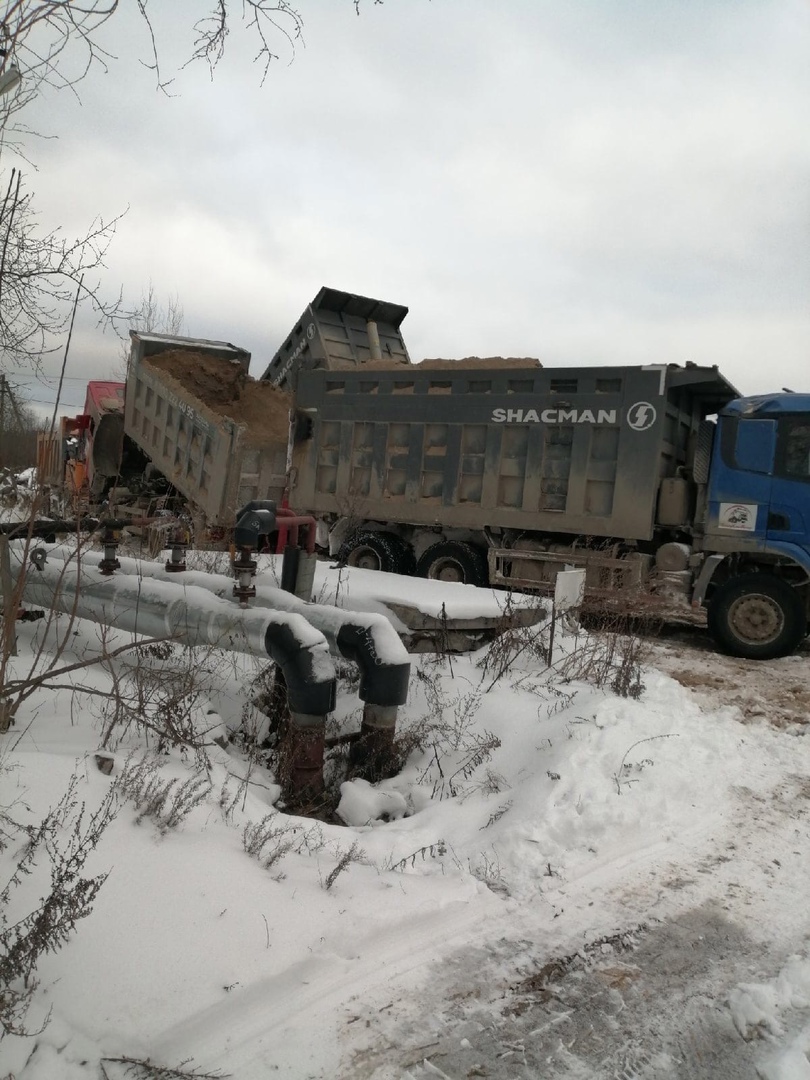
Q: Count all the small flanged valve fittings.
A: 3